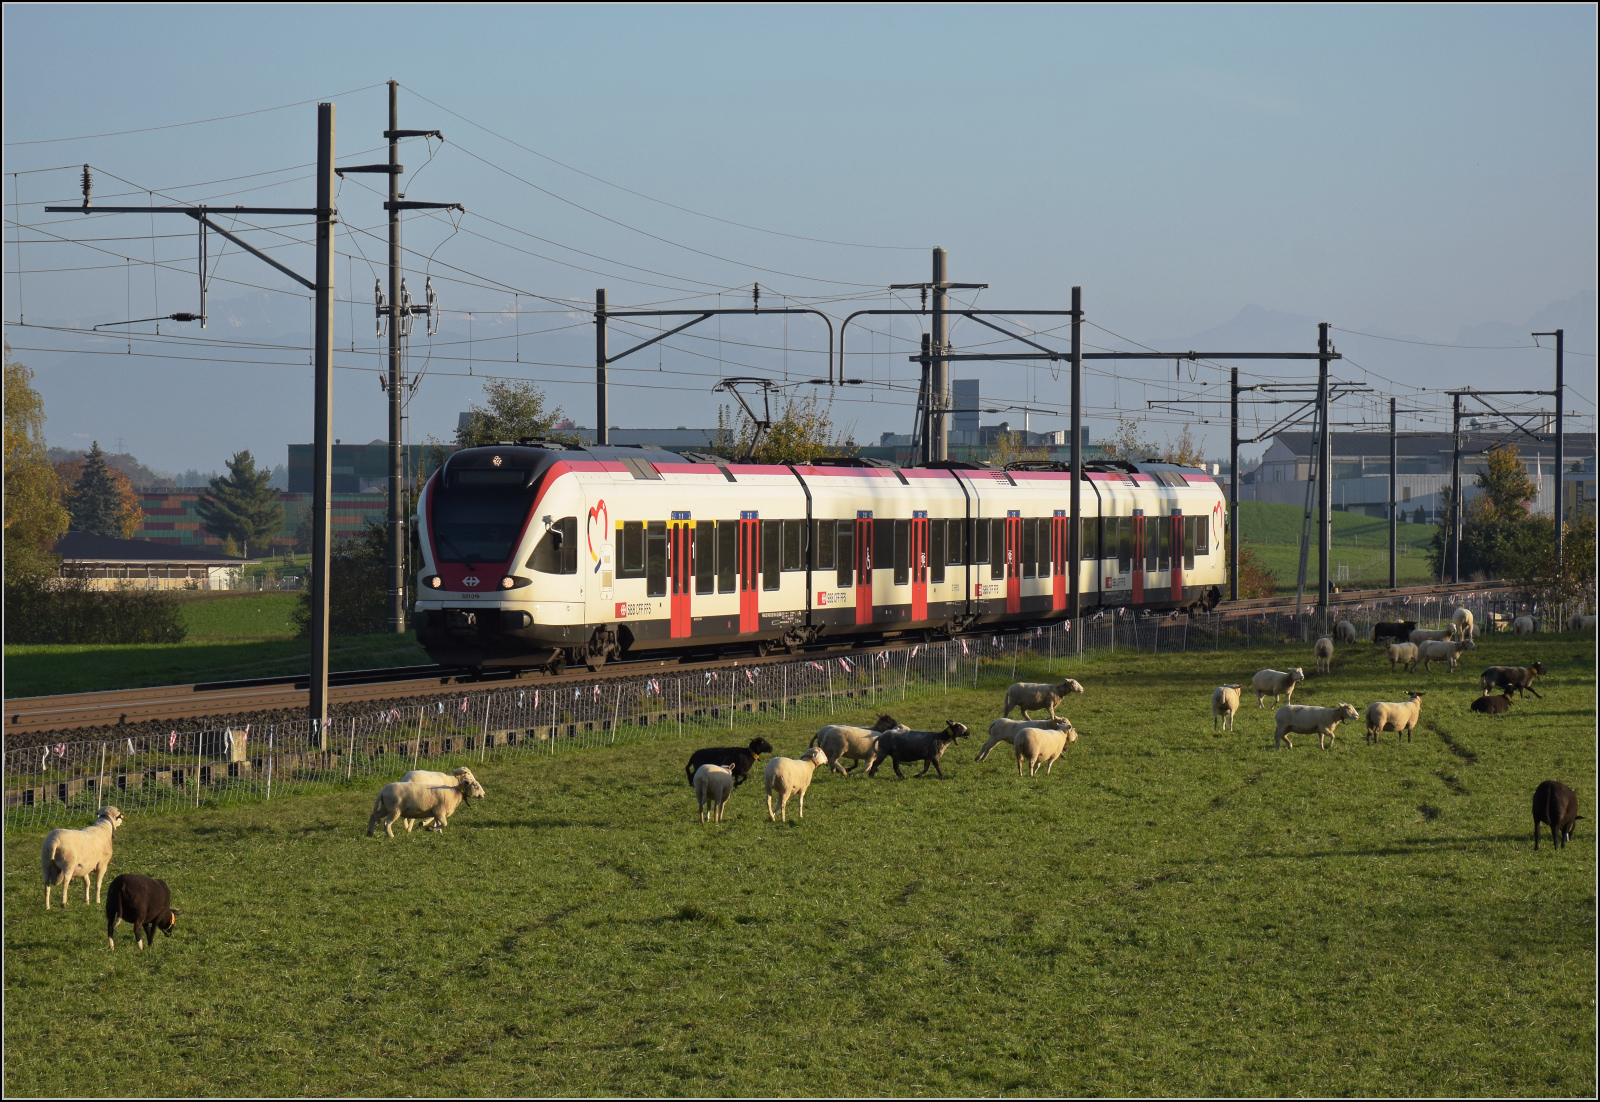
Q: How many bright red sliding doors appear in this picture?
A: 8